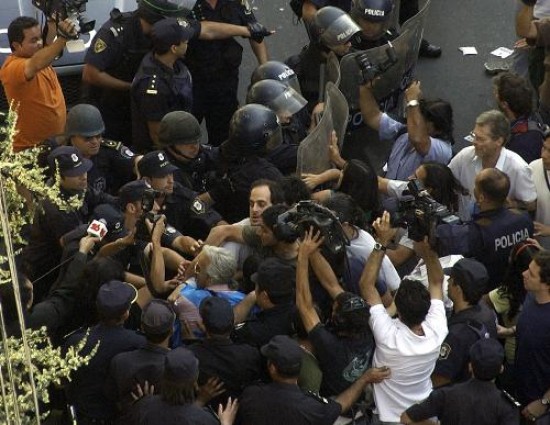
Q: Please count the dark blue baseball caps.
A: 13